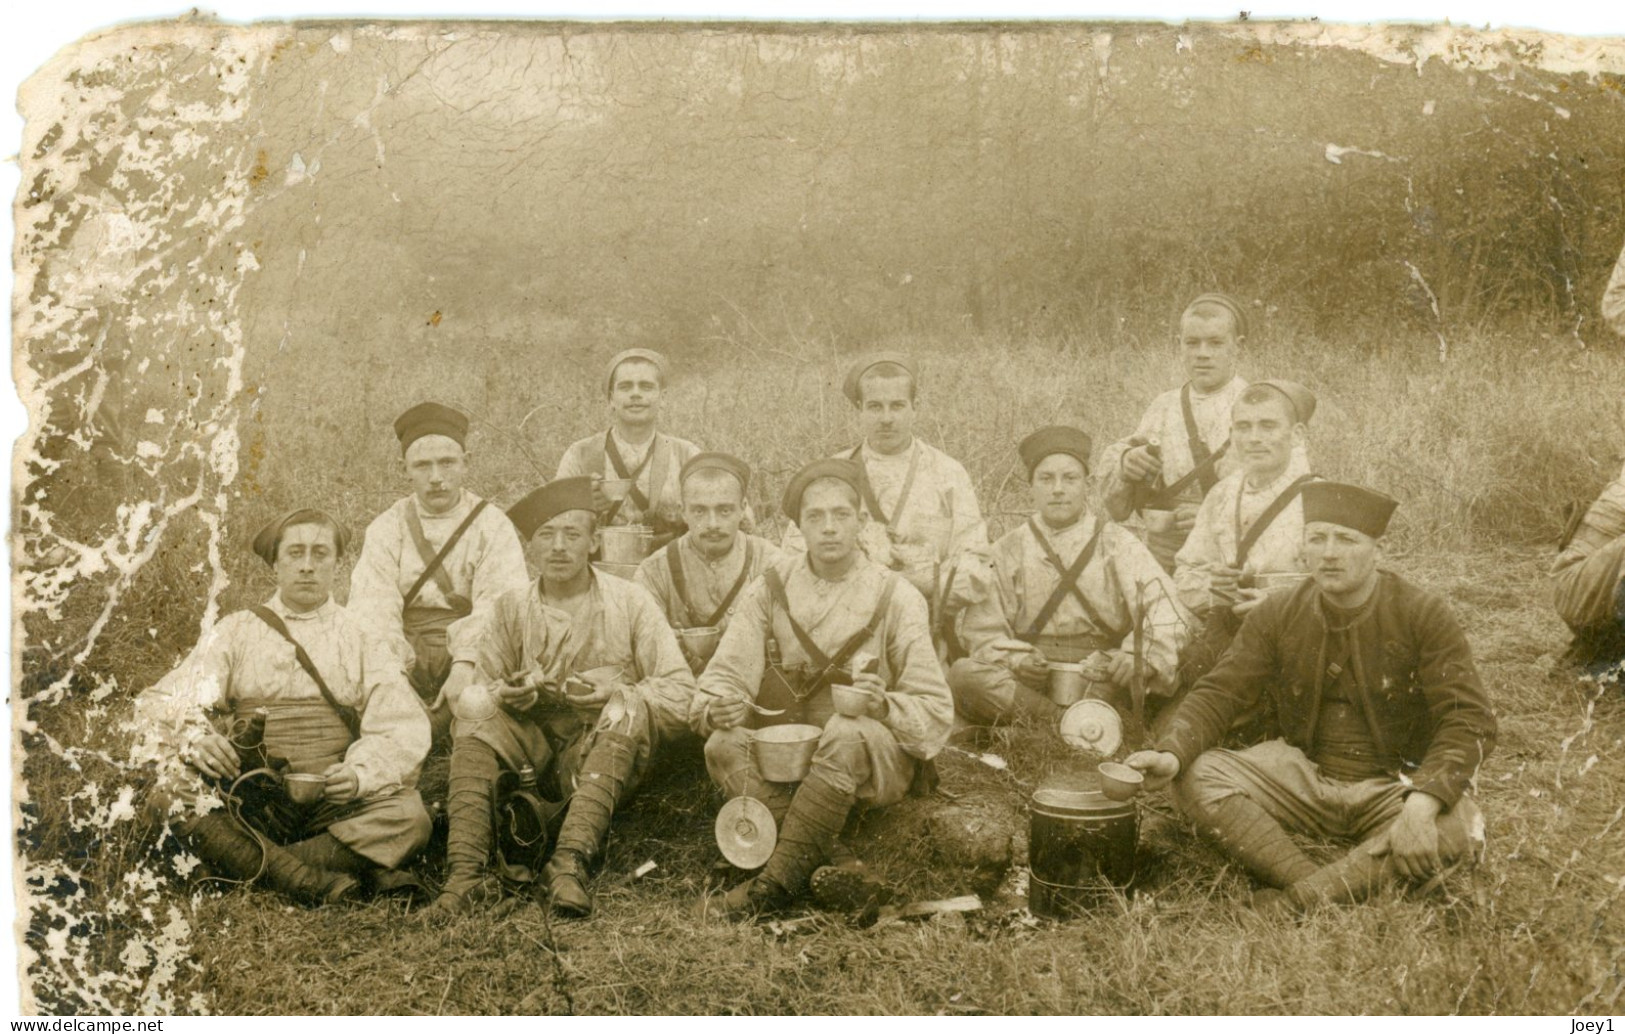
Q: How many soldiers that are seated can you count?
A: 11